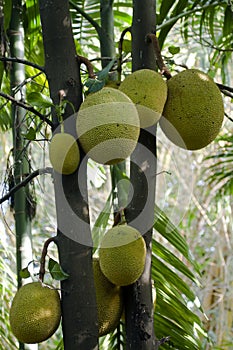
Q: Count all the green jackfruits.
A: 7